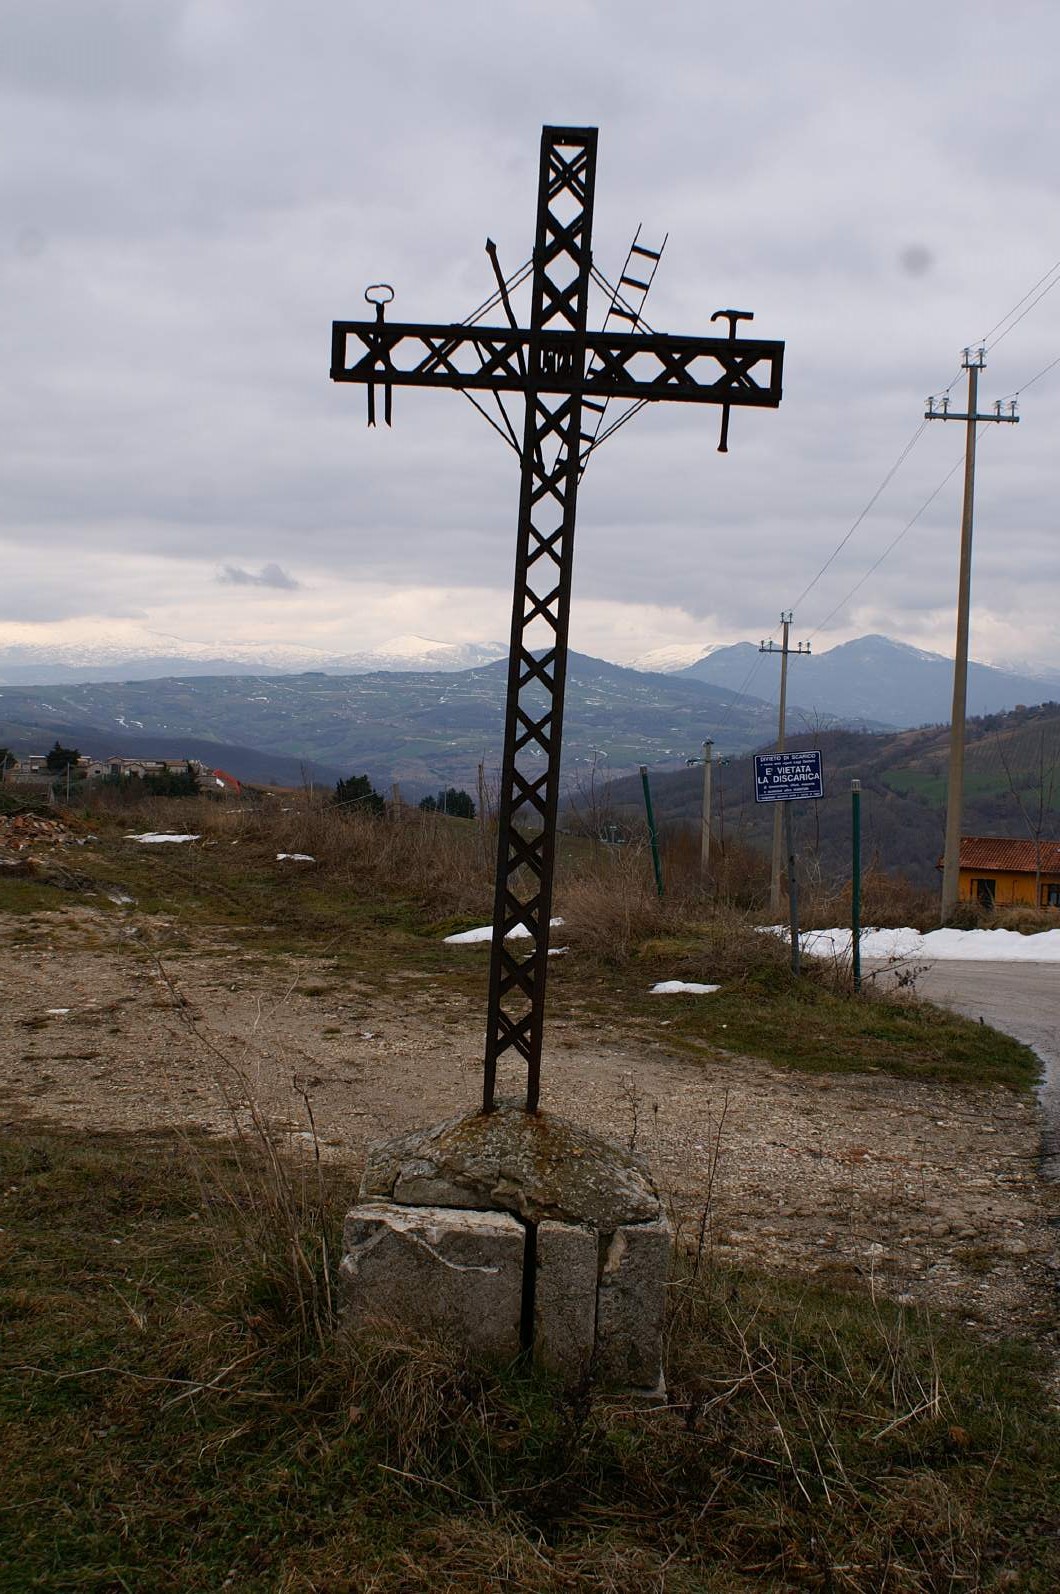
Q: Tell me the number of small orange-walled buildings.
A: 1